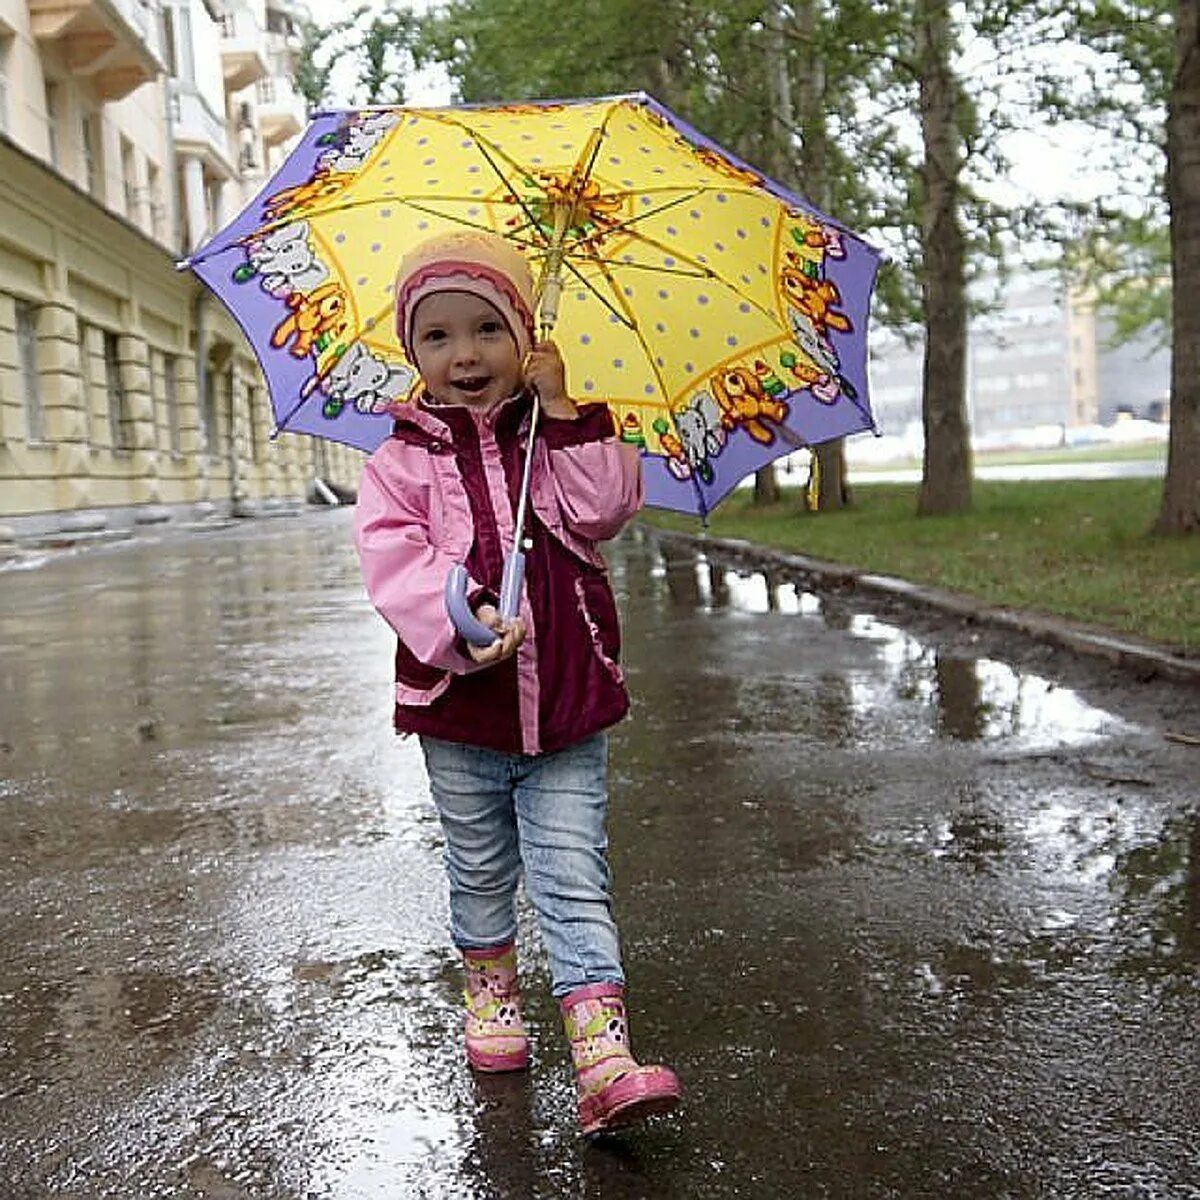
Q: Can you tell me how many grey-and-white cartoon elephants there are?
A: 5